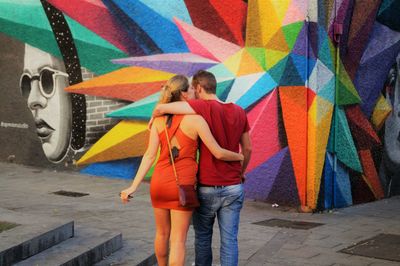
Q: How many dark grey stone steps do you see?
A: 3